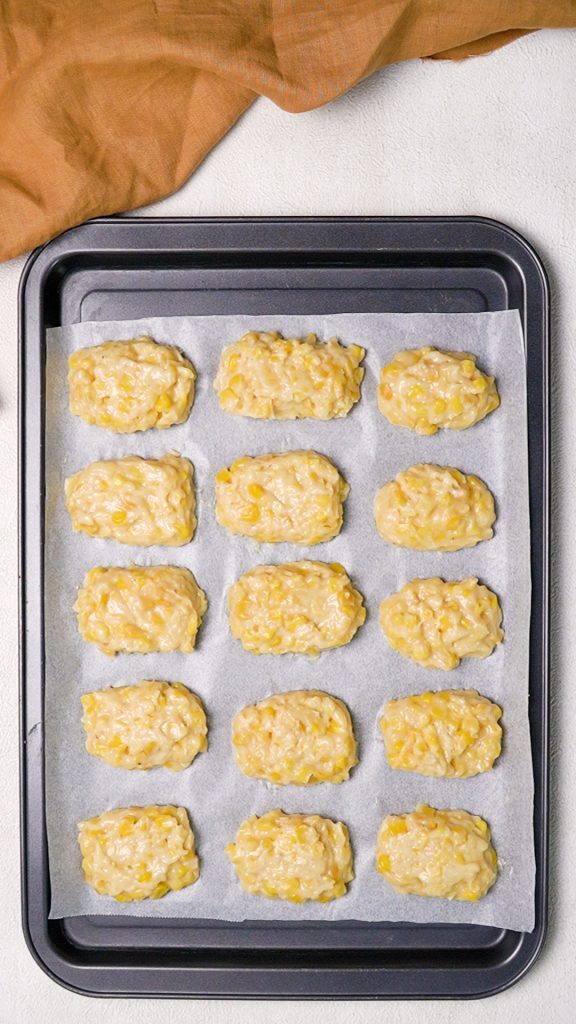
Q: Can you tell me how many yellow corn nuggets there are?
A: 15